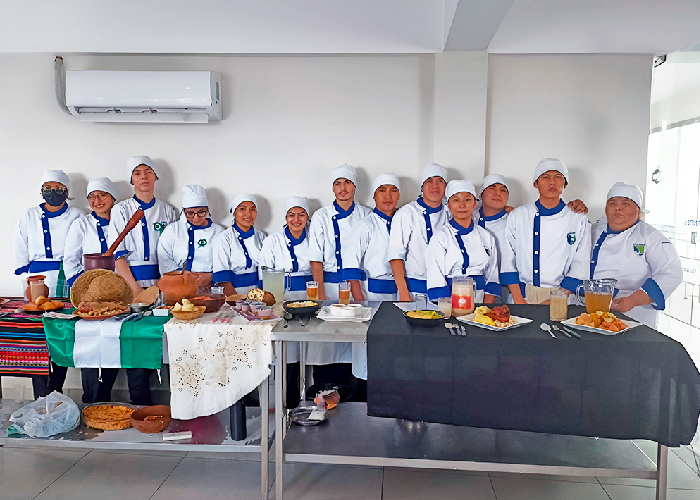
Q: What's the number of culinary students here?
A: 13